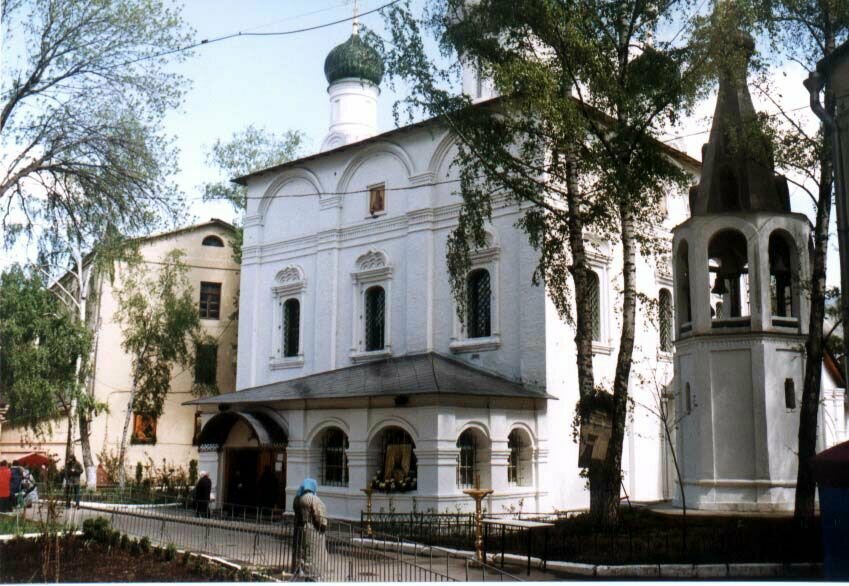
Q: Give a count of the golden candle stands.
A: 2